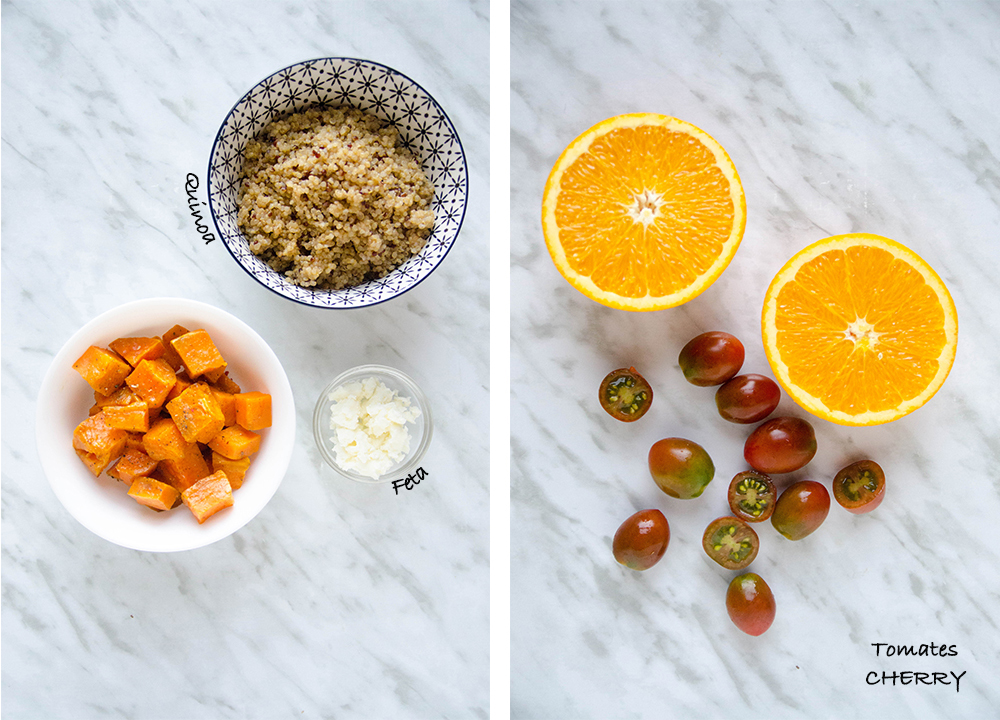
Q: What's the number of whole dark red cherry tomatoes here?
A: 7